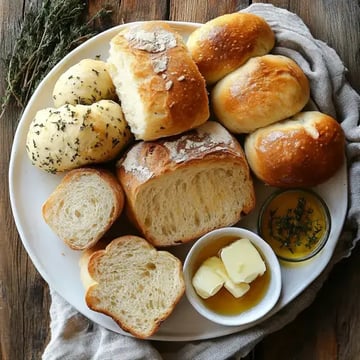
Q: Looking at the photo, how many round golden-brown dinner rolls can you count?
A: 3